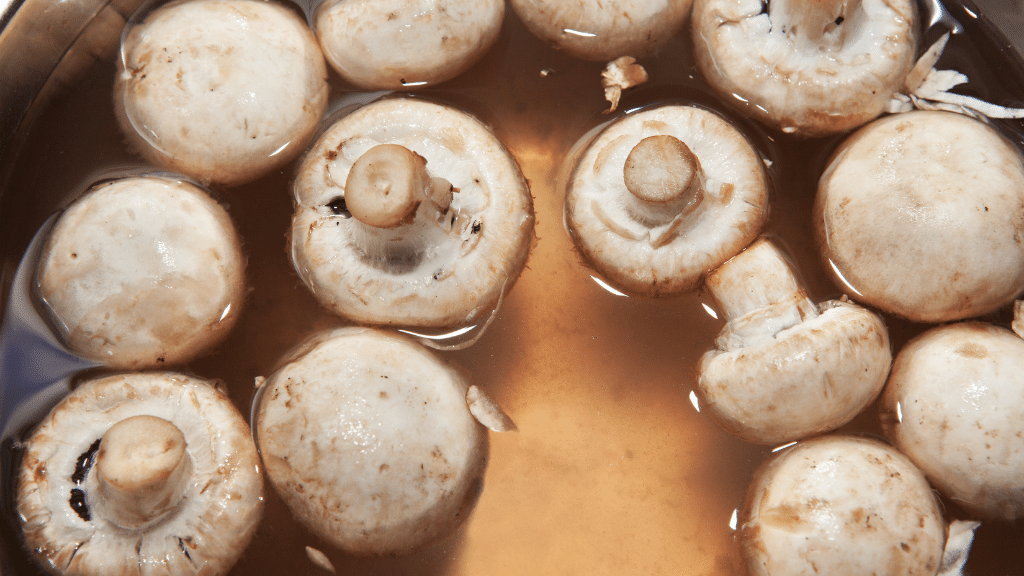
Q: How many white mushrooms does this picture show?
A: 13